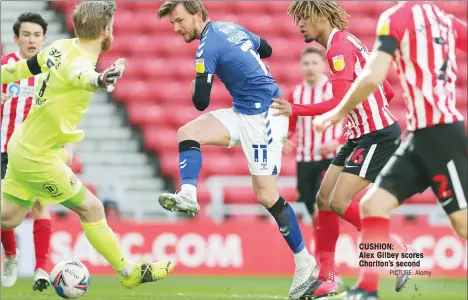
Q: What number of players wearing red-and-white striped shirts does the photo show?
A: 4